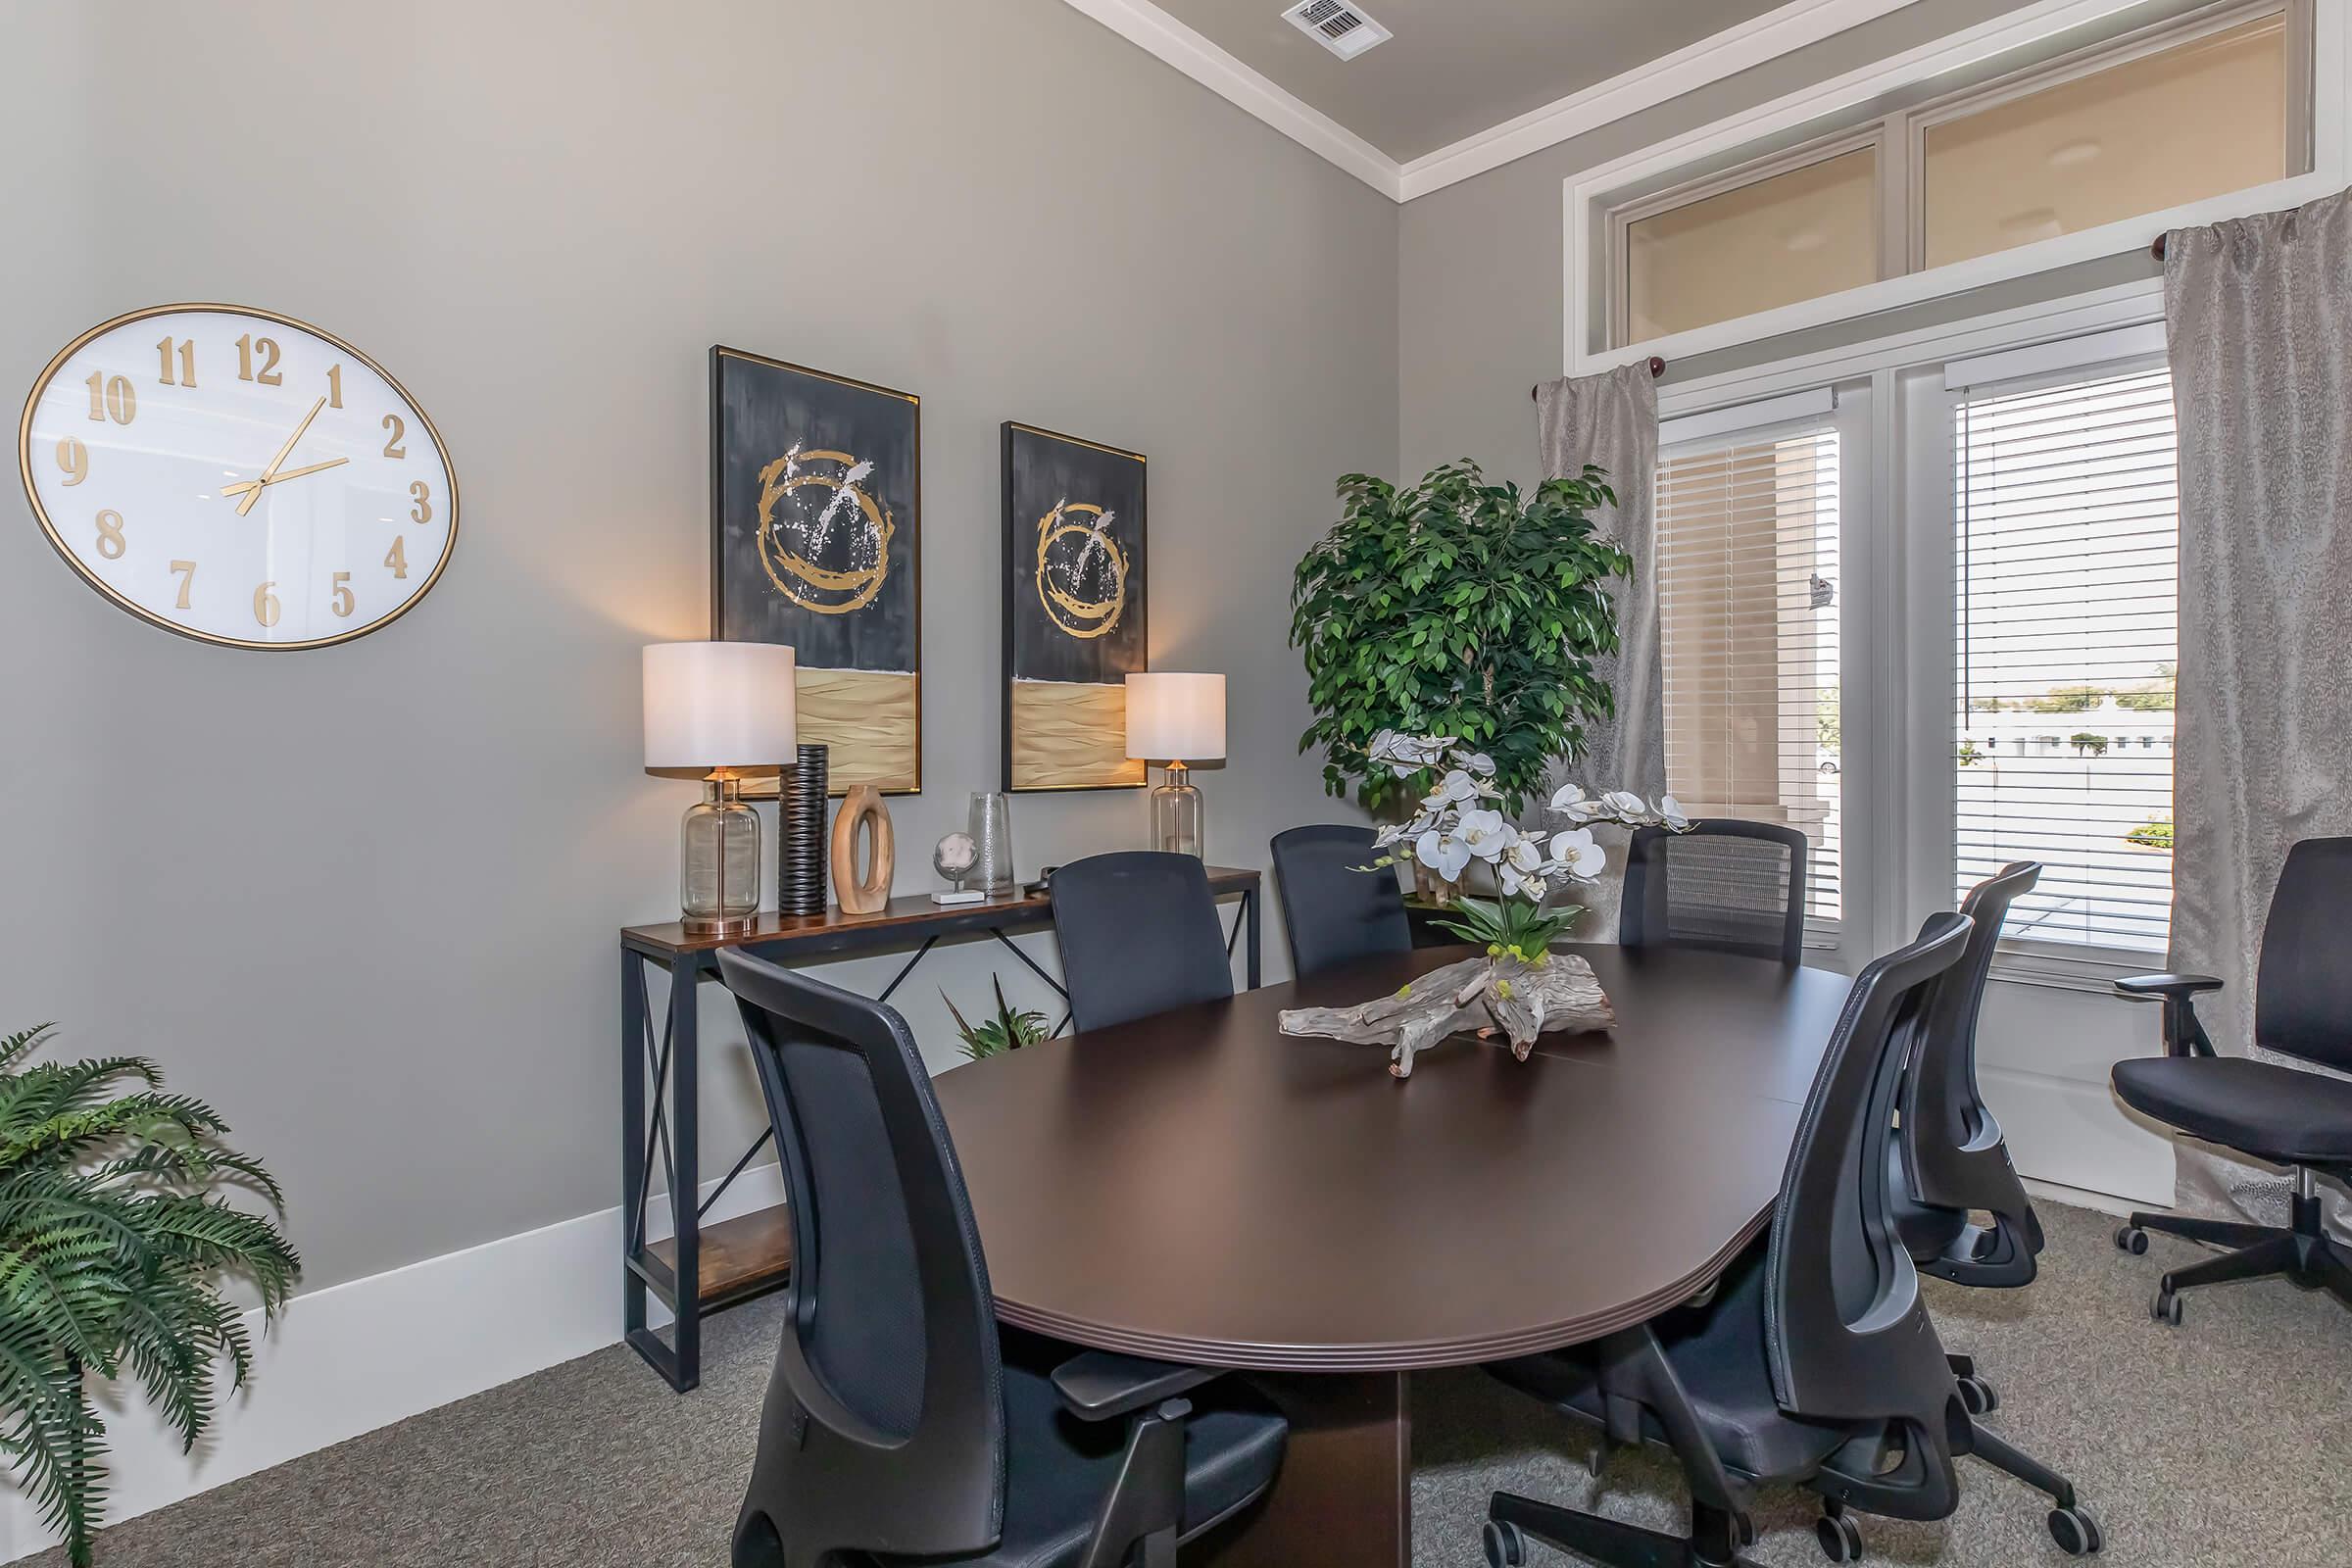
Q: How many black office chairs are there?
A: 7